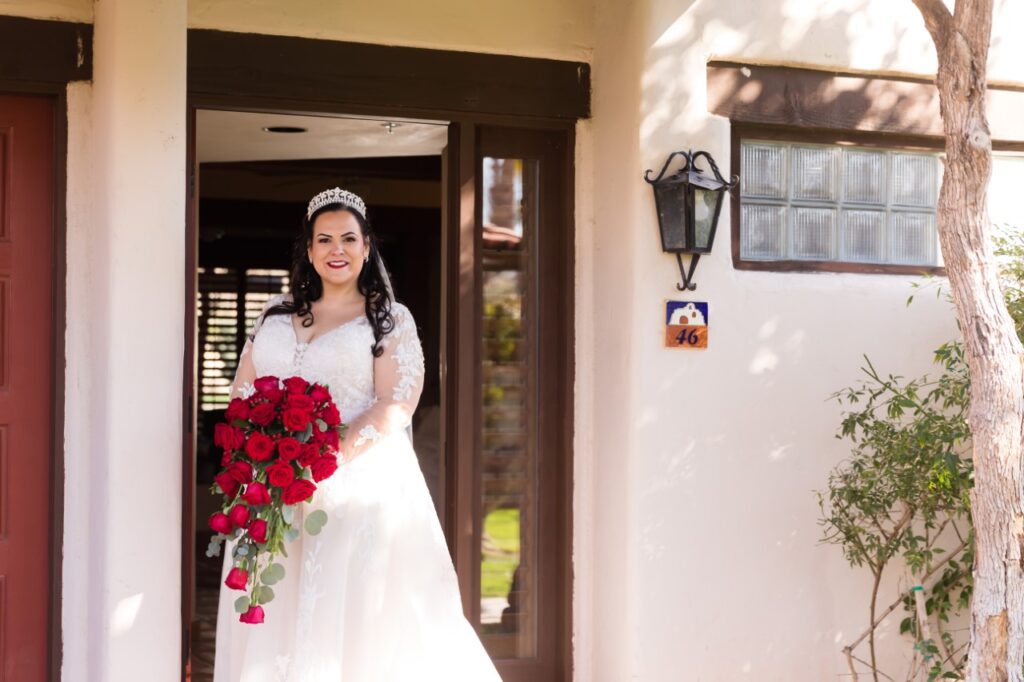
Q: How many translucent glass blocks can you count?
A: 8